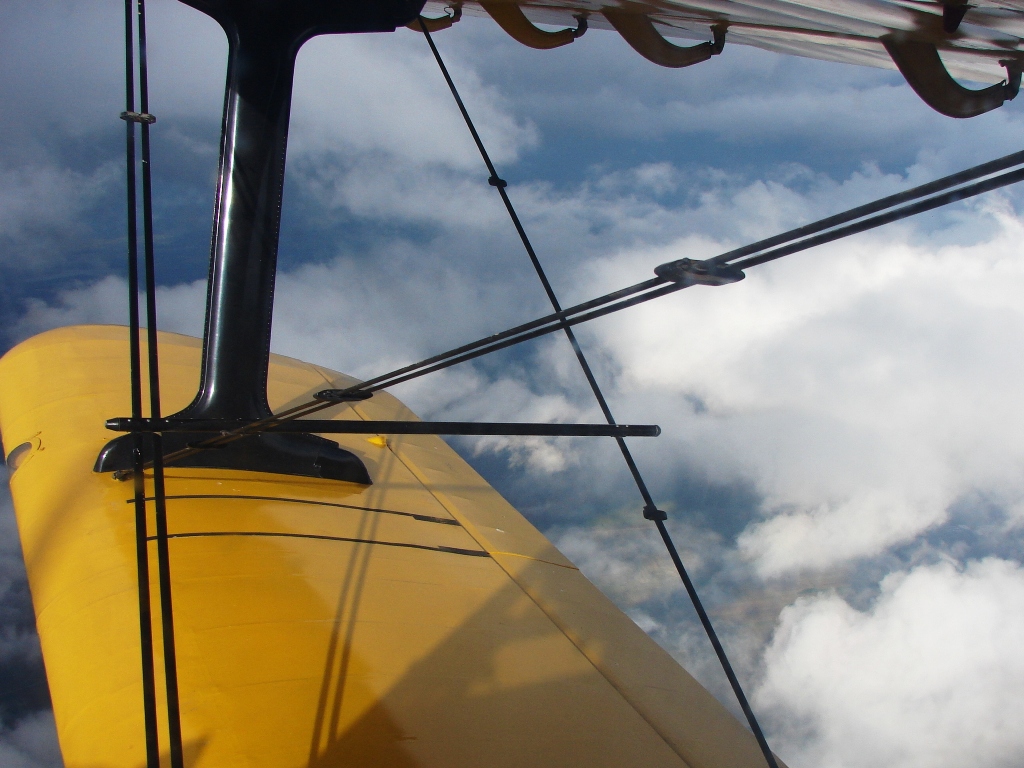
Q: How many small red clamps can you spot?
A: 0